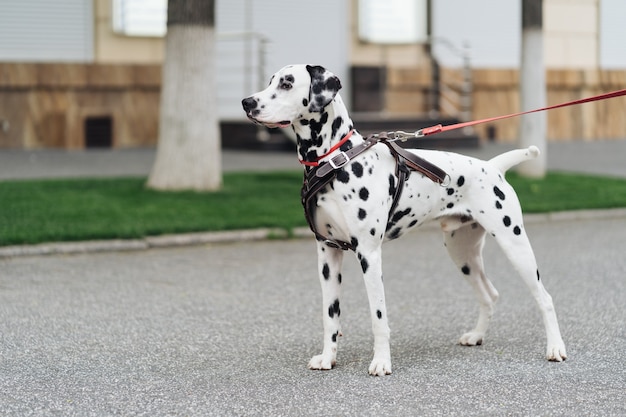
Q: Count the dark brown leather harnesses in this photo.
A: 1